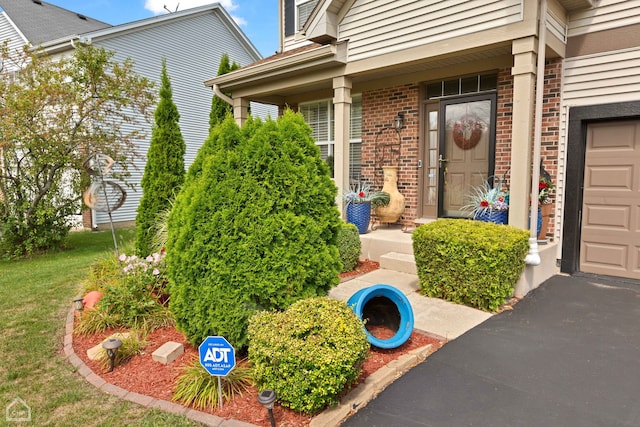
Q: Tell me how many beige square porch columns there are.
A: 3